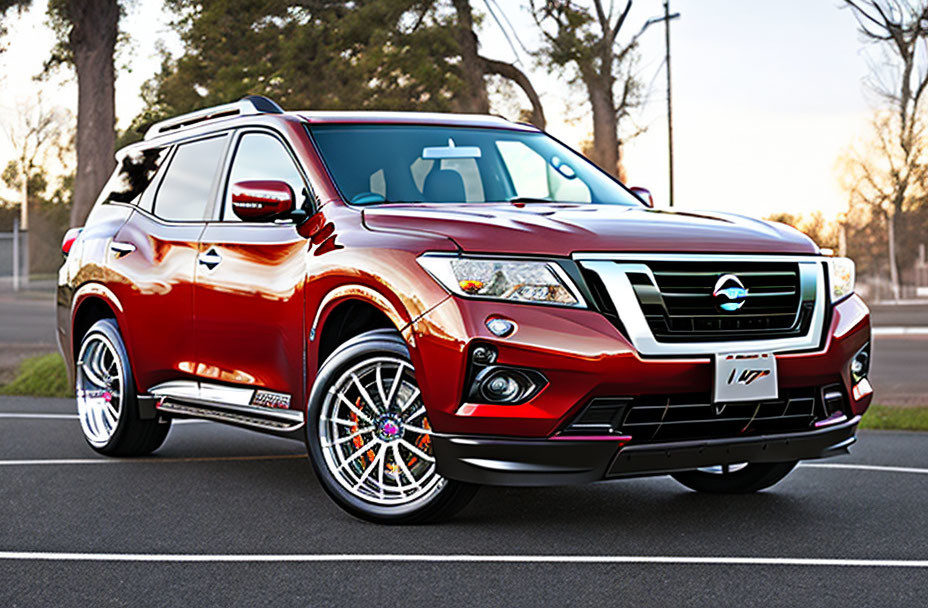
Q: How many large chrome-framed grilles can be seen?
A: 1